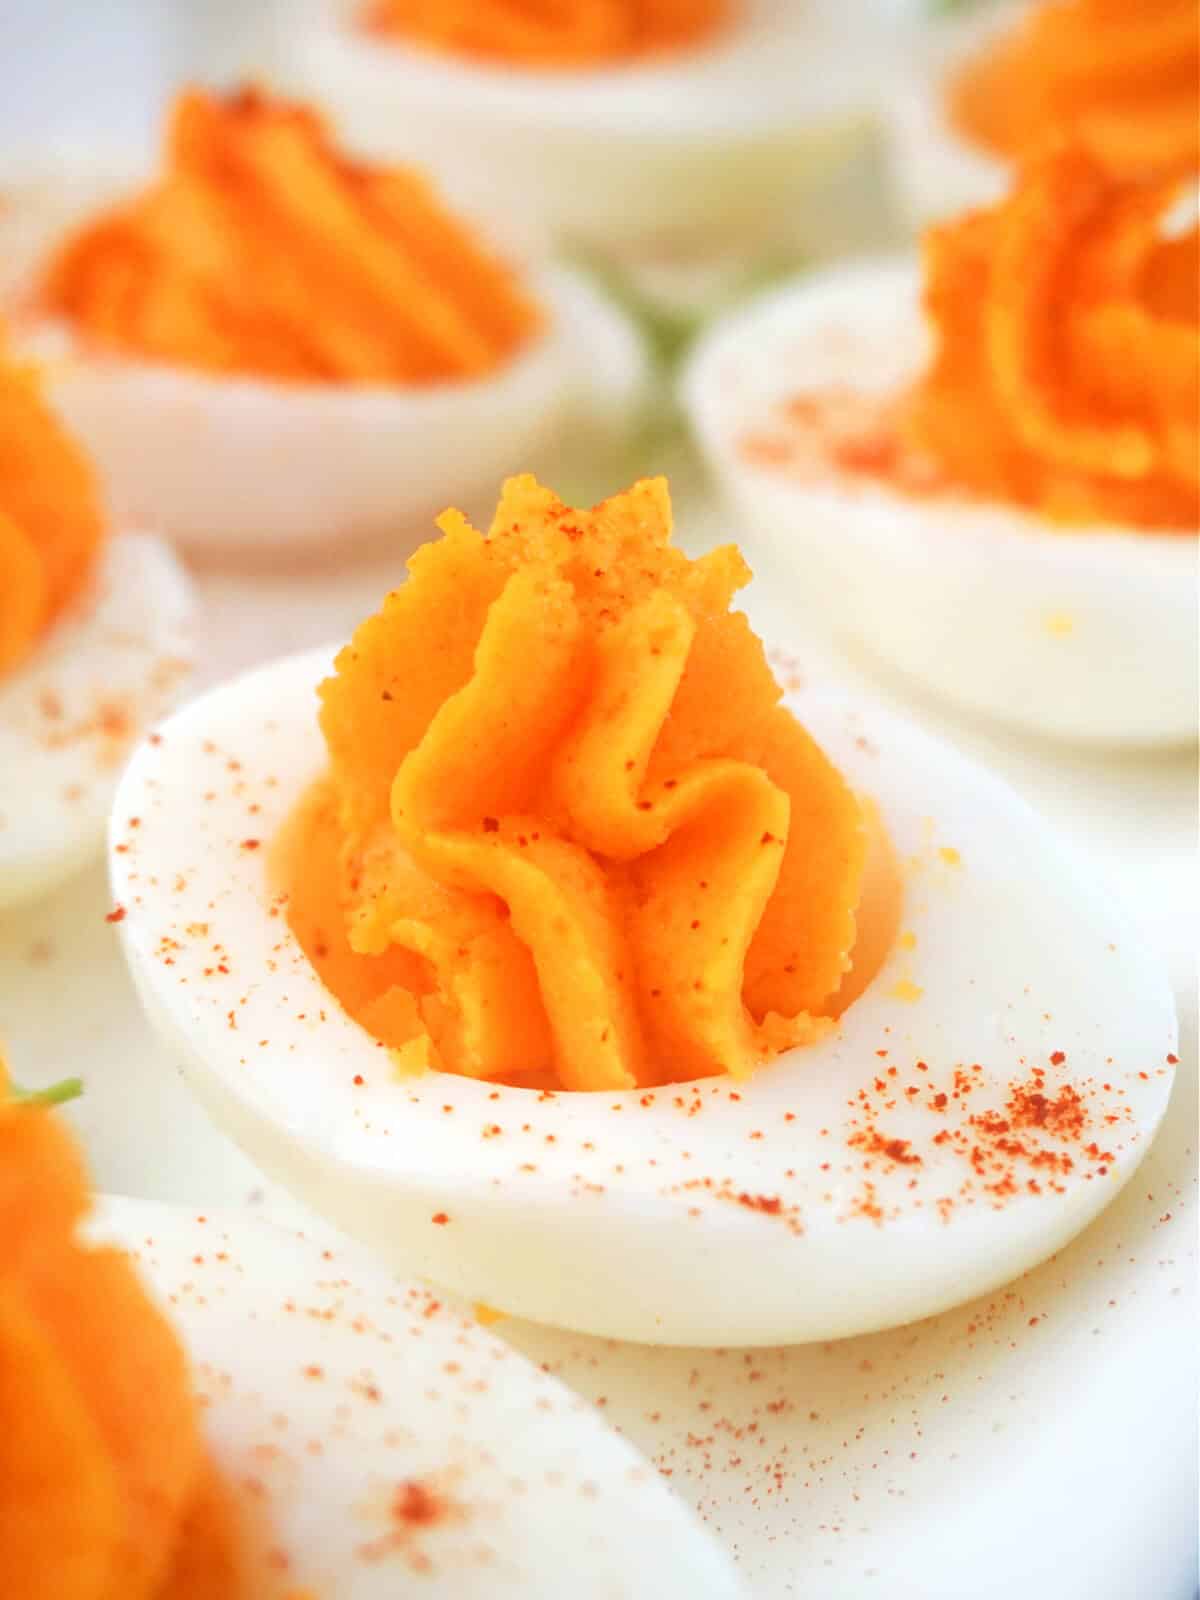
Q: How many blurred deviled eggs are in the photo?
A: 6